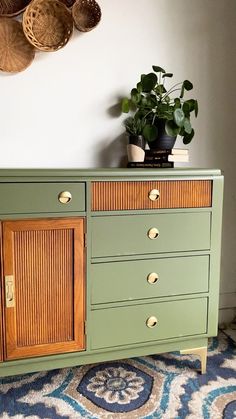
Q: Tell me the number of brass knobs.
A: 5